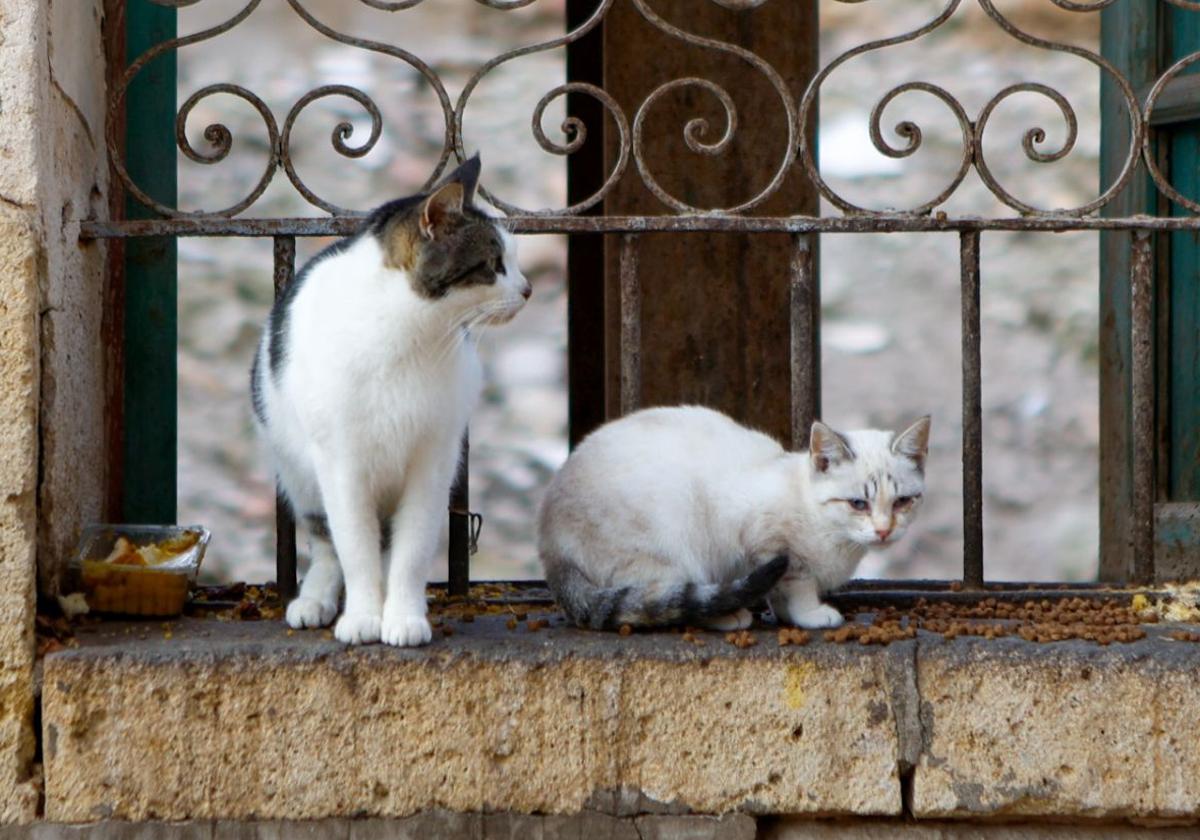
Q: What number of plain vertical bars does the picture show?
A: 6